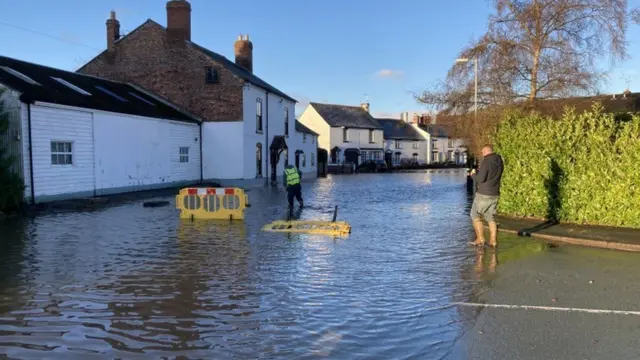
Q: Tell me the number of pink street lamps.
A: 0